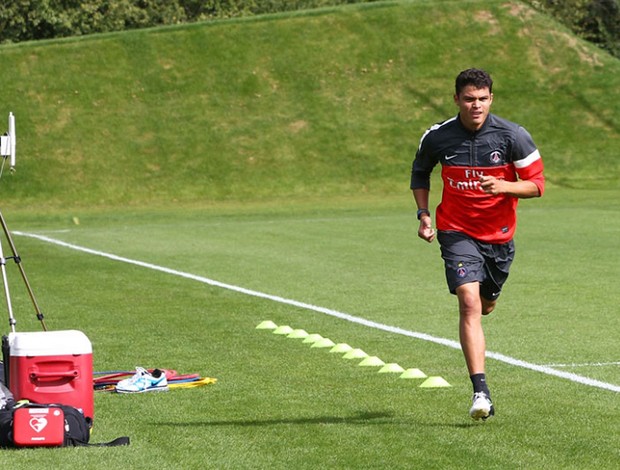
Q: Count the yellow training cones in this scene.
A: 11